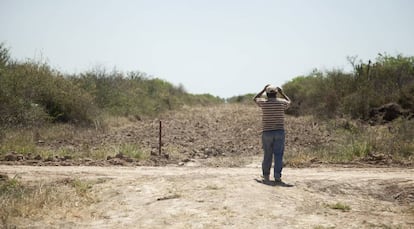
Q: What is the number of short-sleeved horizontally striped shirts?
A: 1